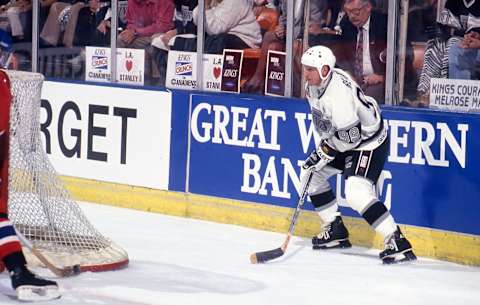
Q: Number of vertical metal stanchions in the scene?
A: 5